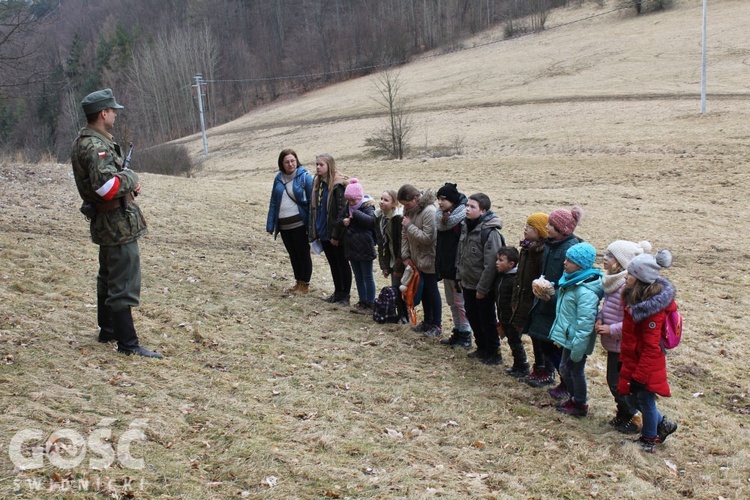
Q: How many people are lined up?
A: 13